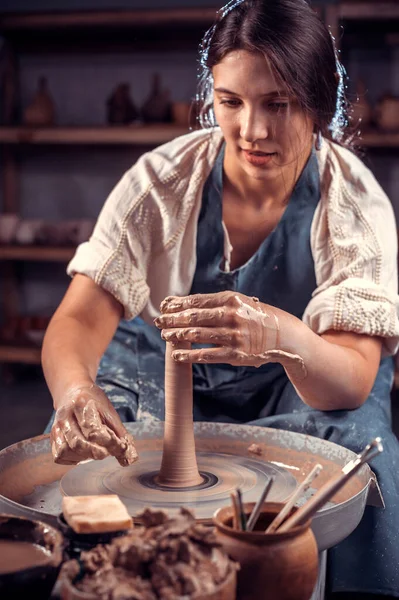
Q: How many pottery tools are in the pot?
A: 5